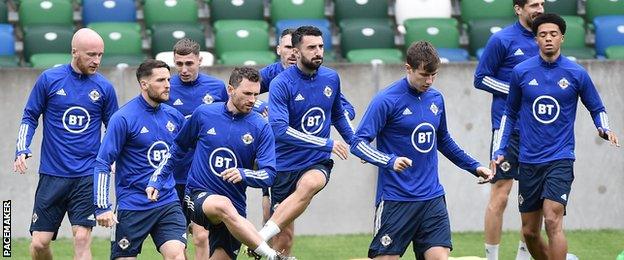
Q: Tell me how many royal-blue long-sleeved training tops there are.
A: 9